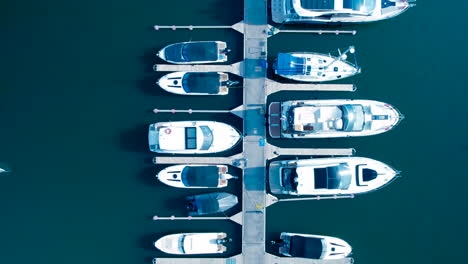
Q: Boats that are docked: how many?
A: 11